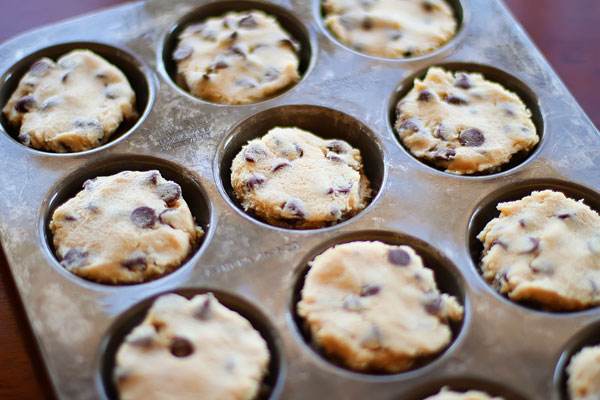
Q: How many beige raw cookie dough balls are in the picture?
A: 11